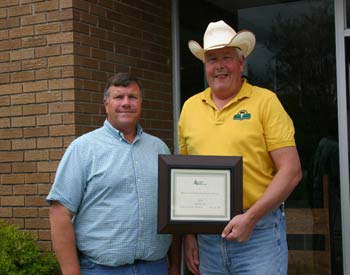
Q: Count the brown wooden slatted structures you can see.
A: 1